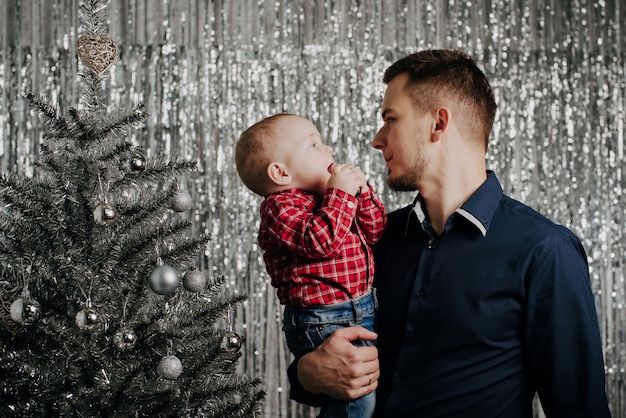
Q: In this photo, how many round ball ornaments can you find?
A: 10